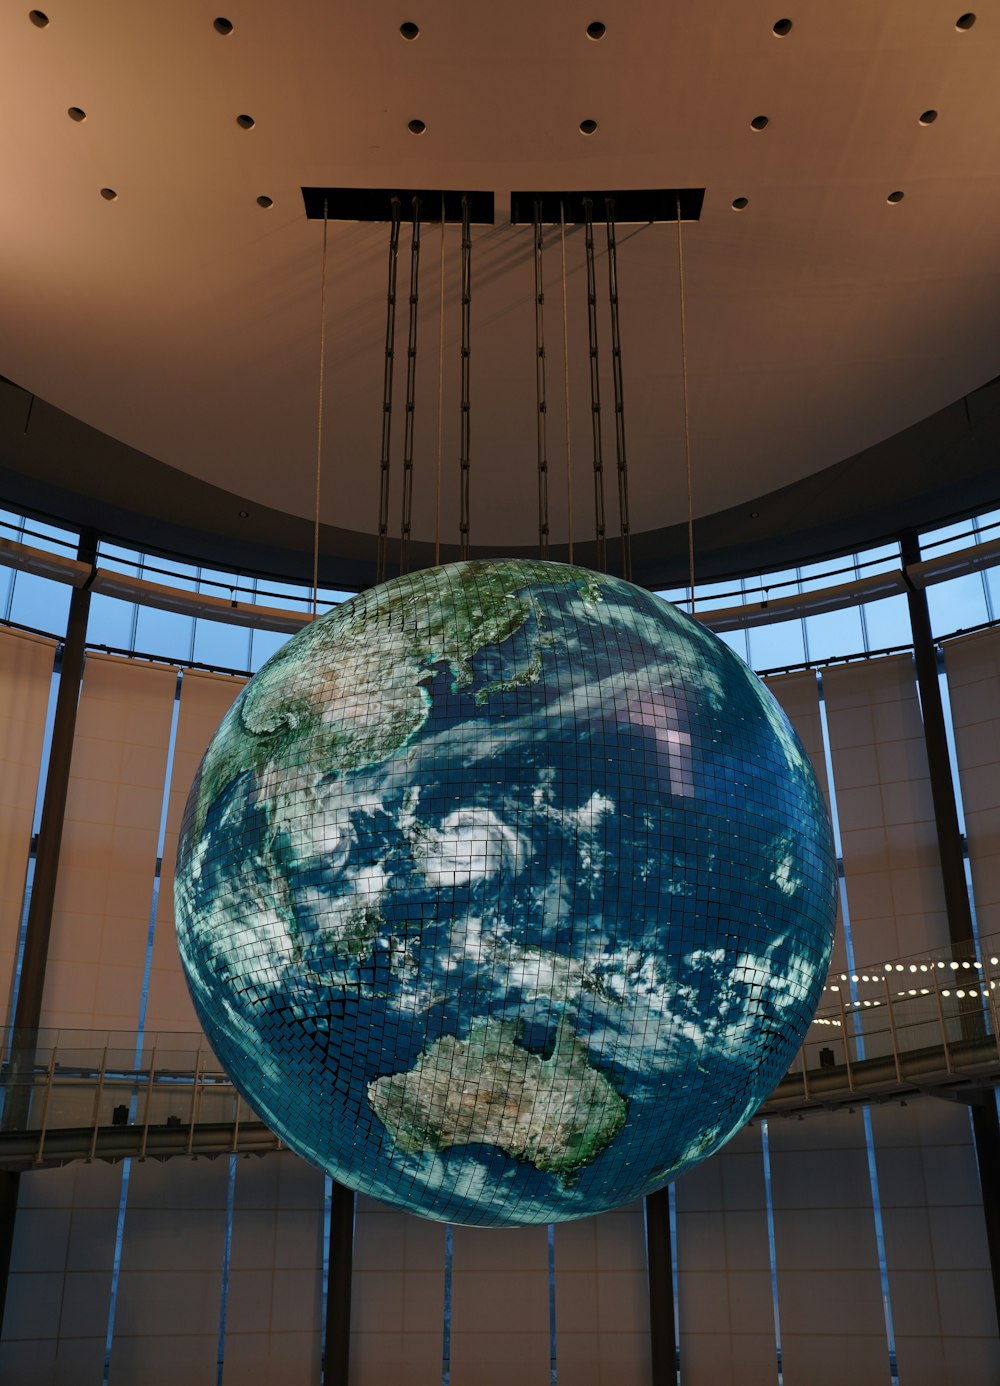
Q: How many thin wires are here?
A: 4